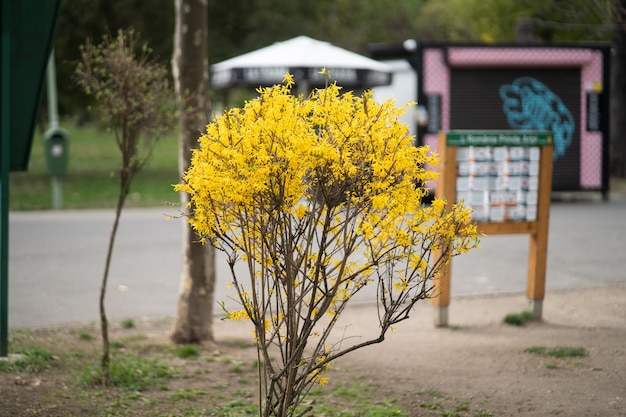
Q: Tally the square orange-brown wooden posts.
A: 2